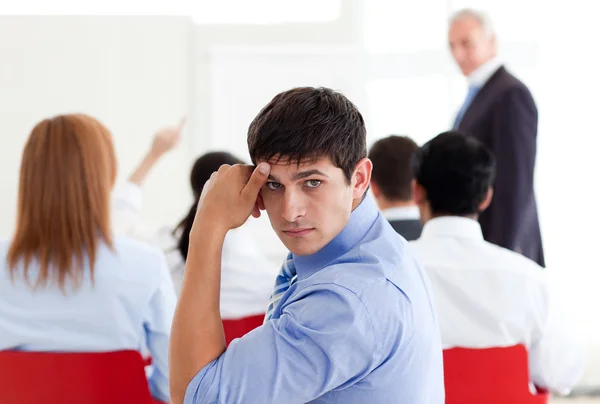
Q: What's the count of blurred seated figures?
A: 4